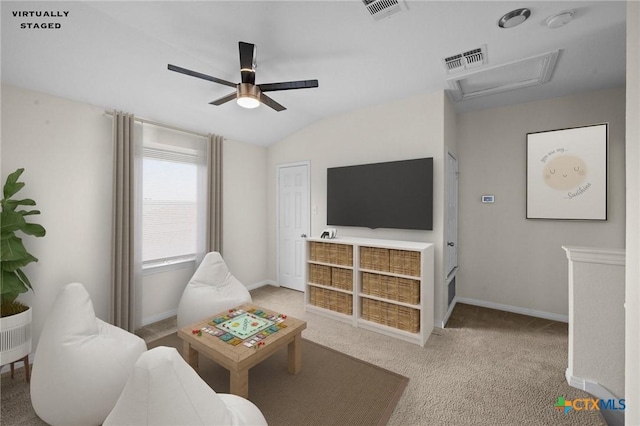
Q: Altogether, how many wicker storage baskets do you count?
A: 8